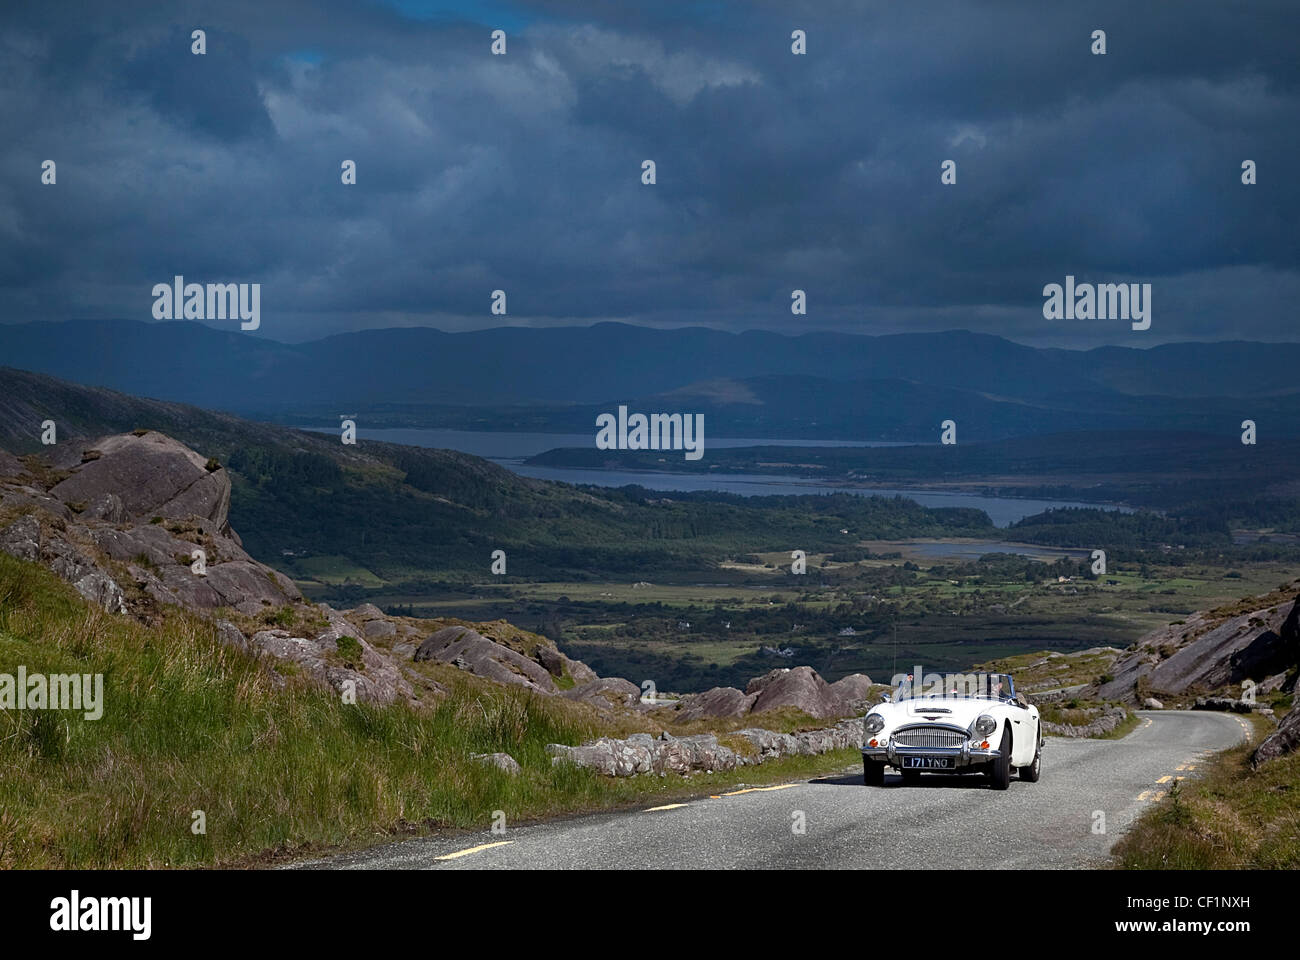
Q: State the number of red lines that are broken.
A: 0